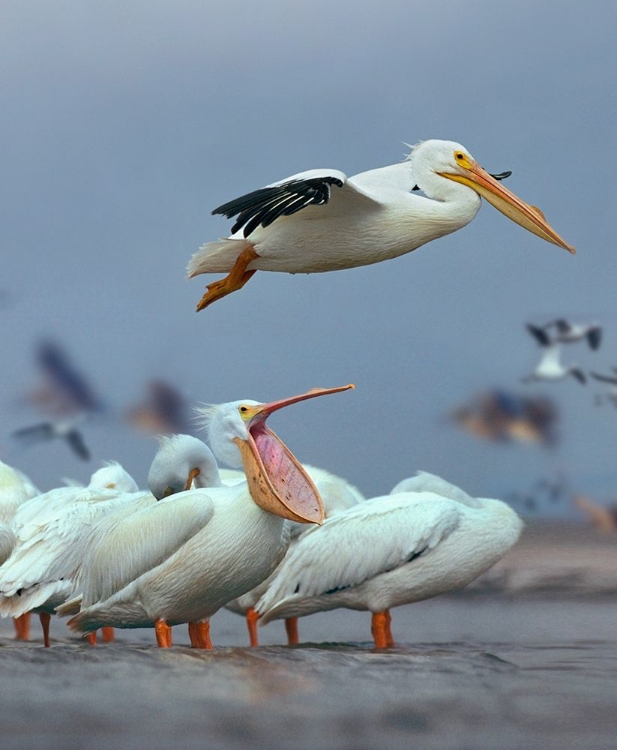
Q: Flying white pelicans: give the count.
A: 1